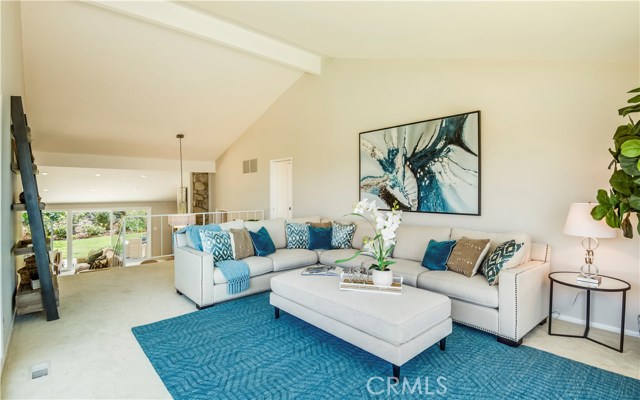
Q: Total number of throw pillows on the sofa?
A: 10